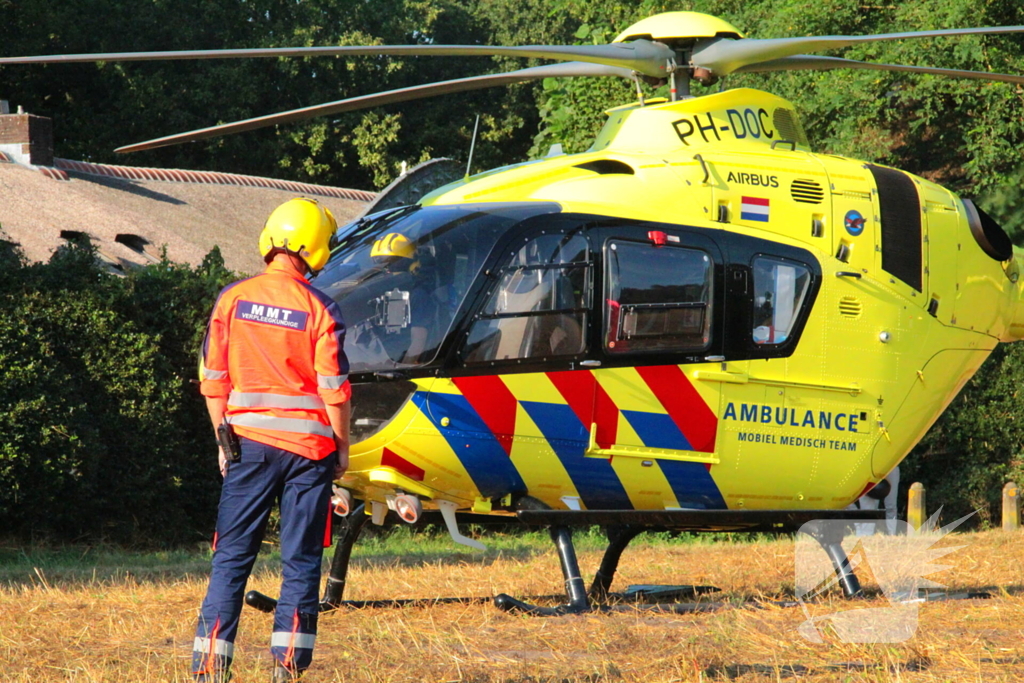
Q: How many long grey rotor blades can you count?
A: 4